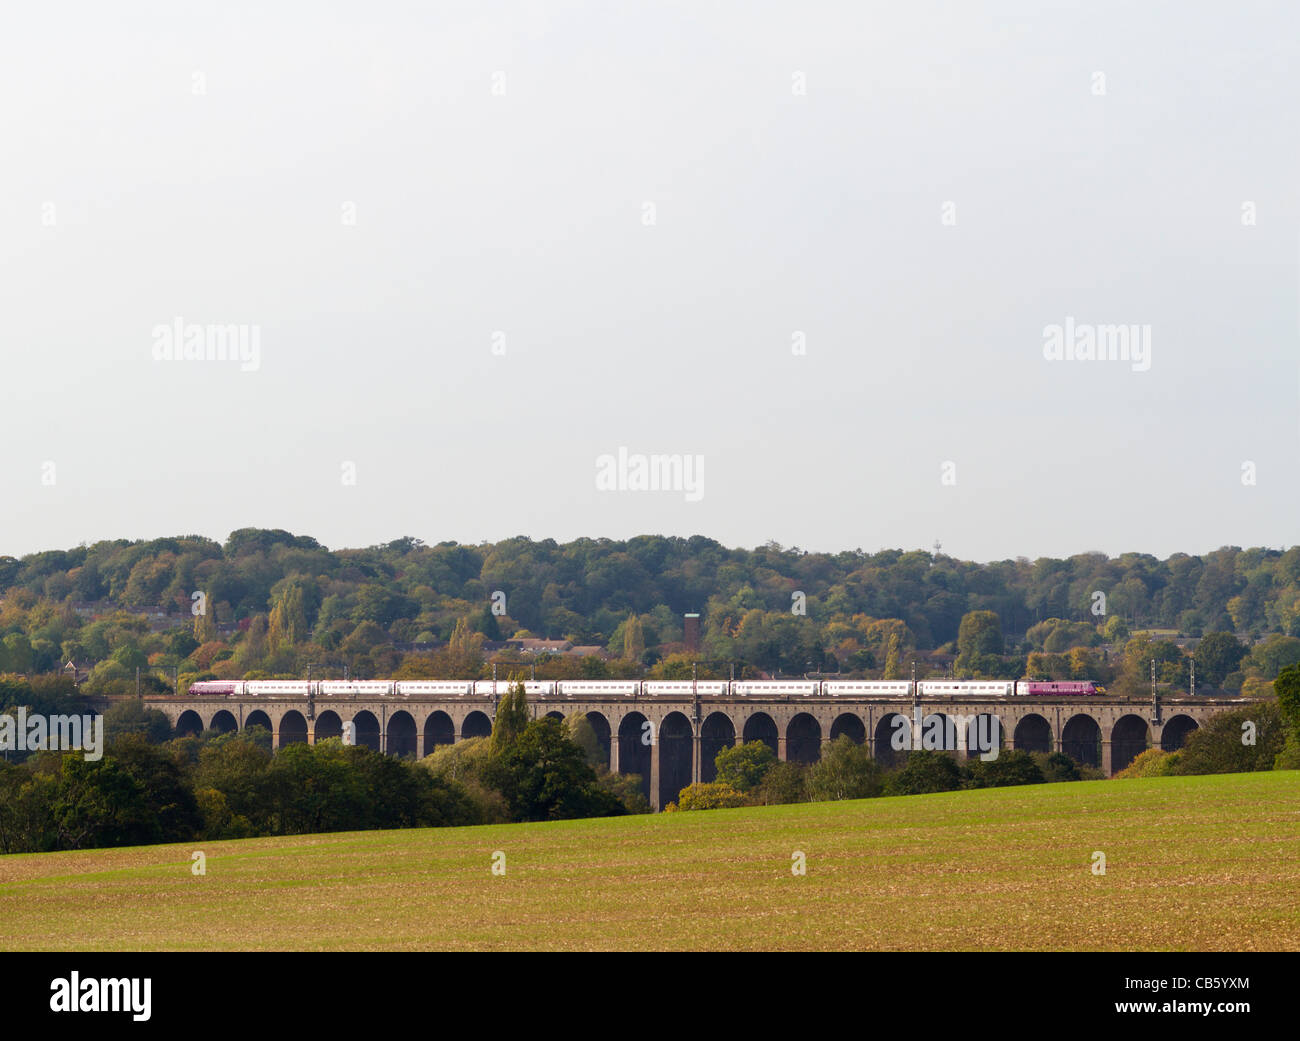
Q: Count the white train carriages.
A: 9